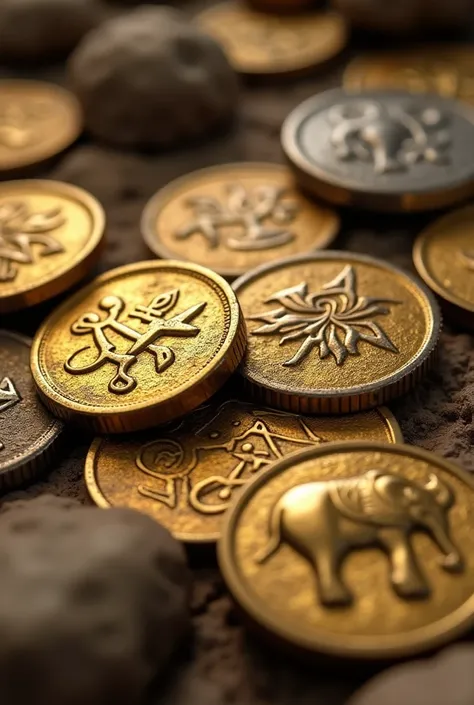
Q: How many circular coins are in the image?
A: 12